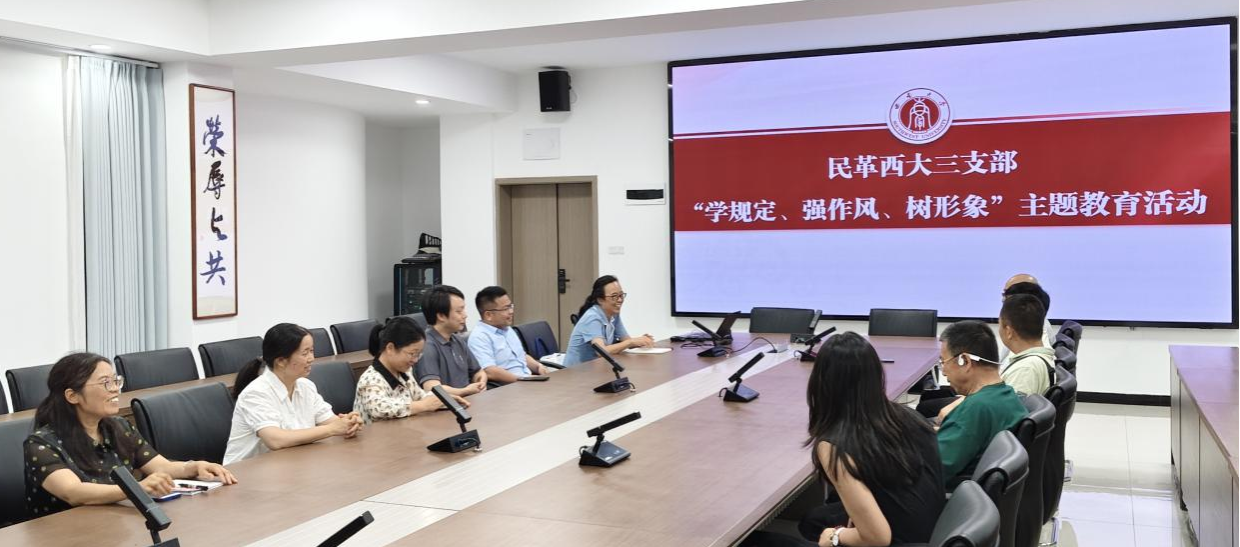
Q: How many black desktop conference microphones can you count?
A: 9